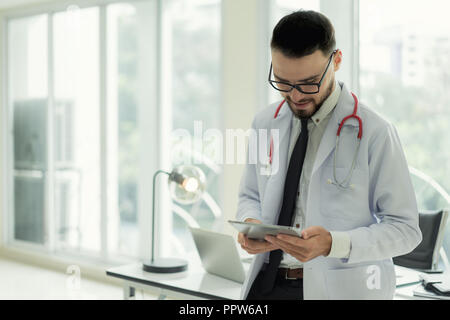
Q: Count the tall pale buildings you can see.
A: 1